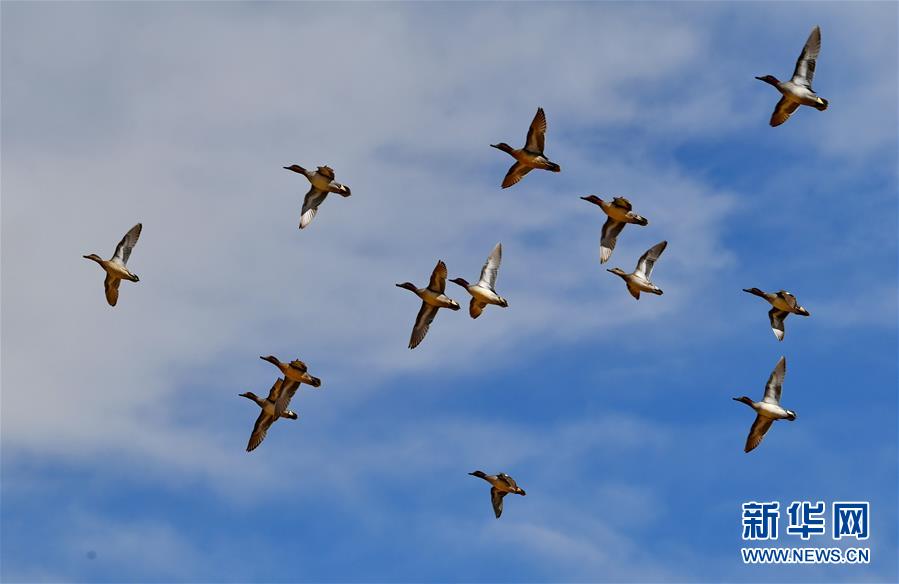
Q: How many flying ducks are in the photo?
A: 13